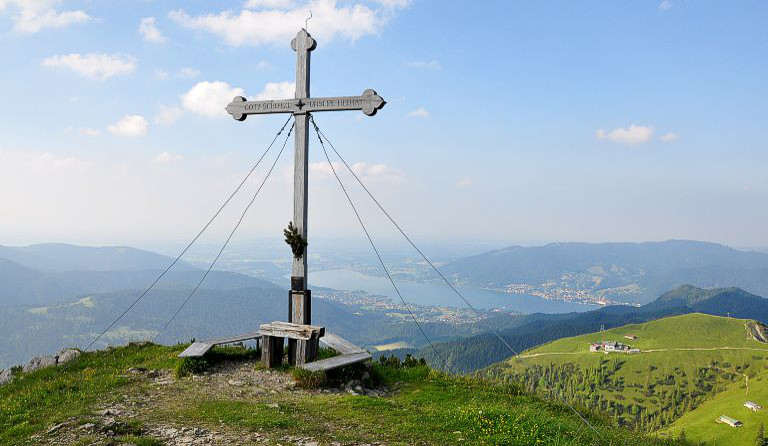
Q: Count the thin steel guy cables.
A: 4